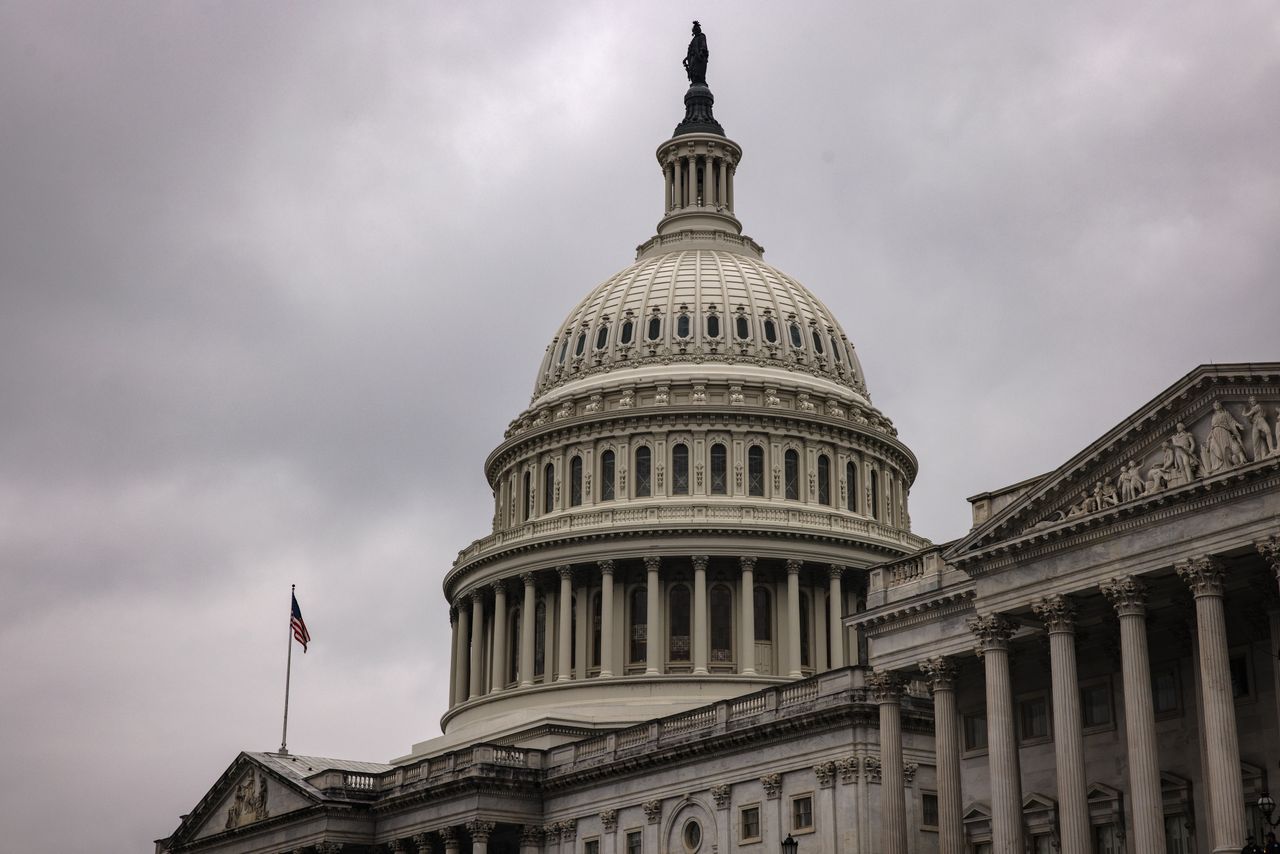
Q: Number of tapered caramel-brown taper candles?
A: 0